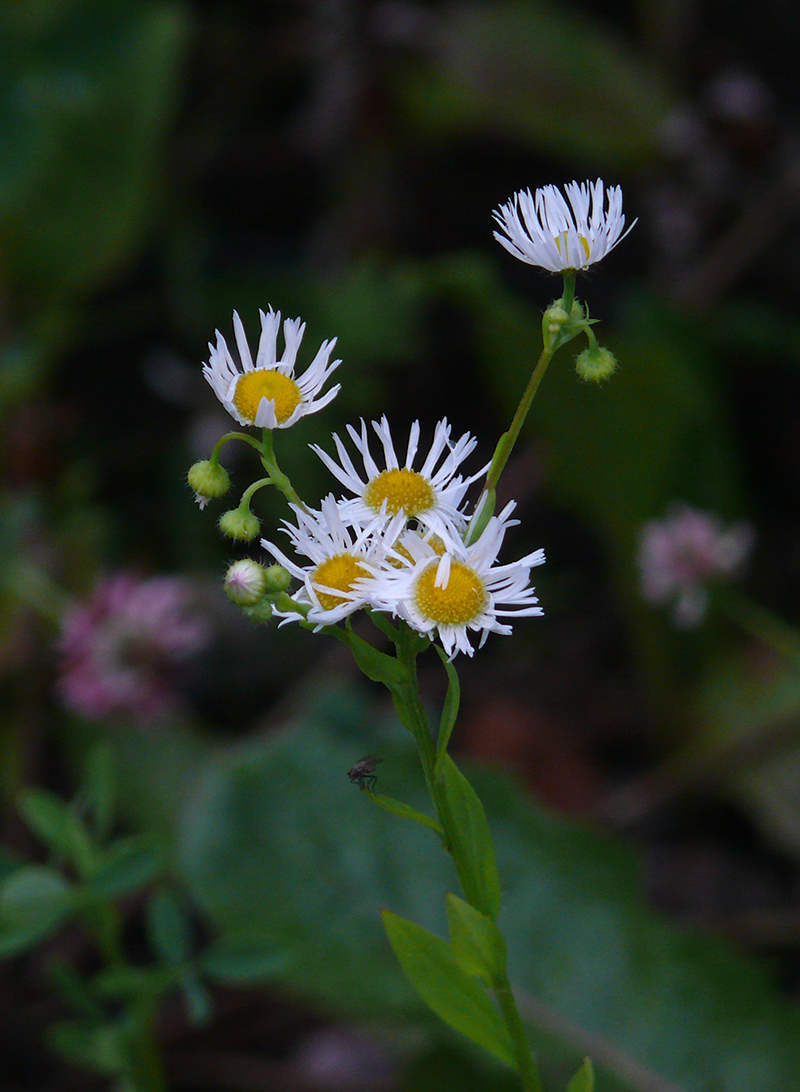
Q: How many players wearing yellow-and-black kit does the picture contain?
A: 0